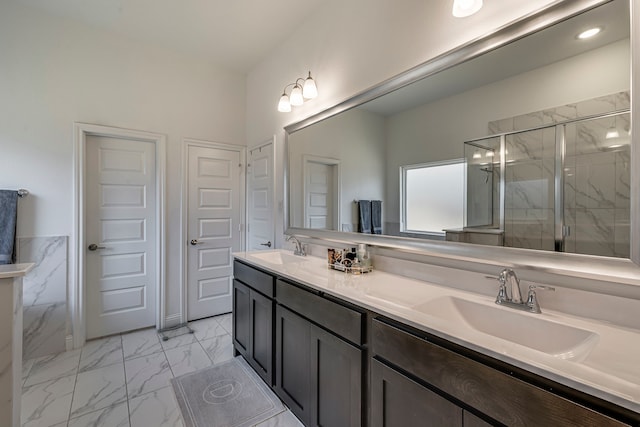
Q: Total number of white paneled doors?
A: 3